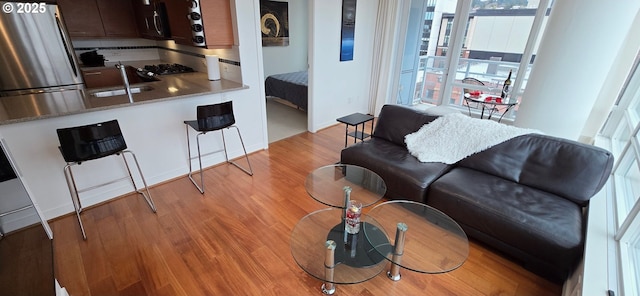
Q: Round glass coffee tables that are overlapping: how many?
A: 3